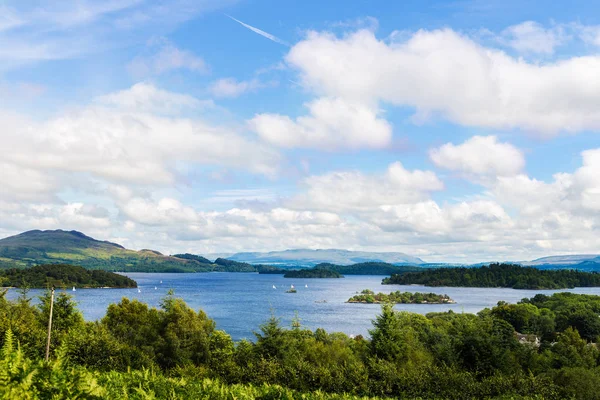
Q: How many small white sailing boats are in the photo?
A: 7